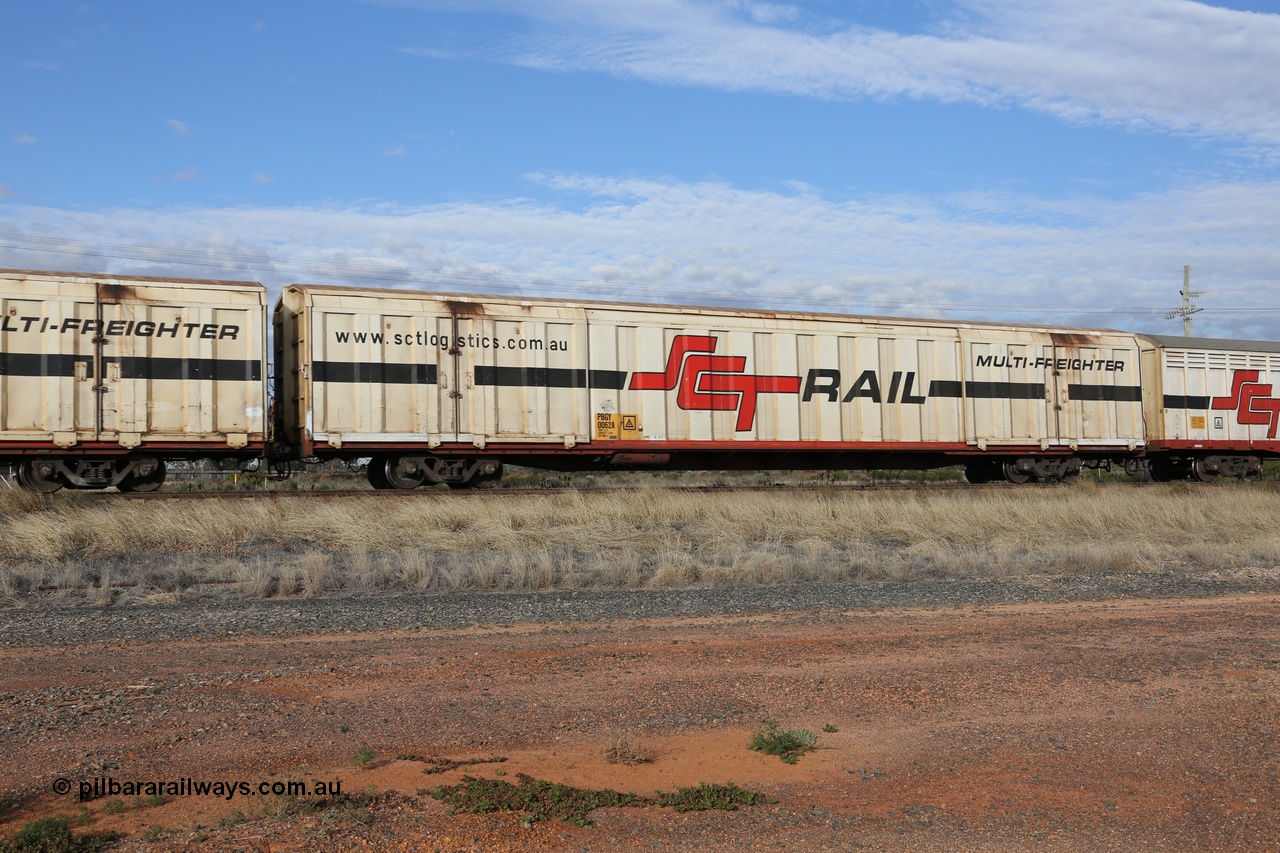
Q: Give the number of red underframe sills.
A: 3